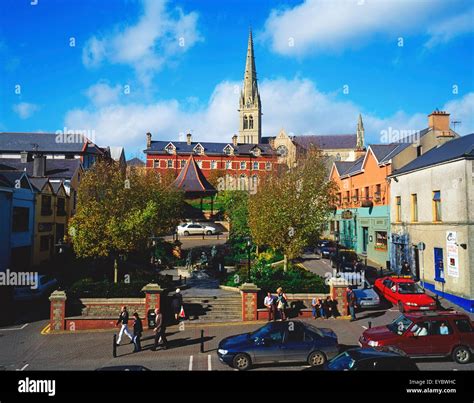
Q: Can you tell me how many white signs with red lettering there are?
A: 1